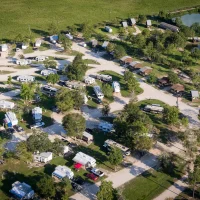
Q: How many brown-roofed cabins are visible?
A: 5